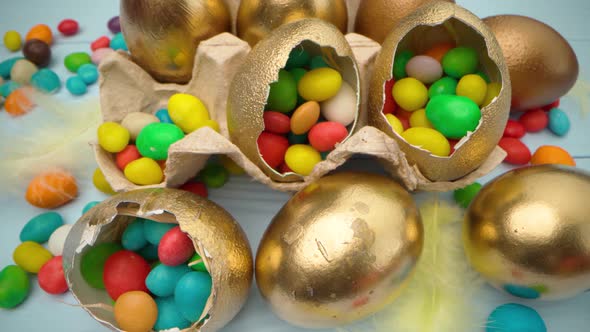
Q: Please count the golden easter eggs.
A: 9